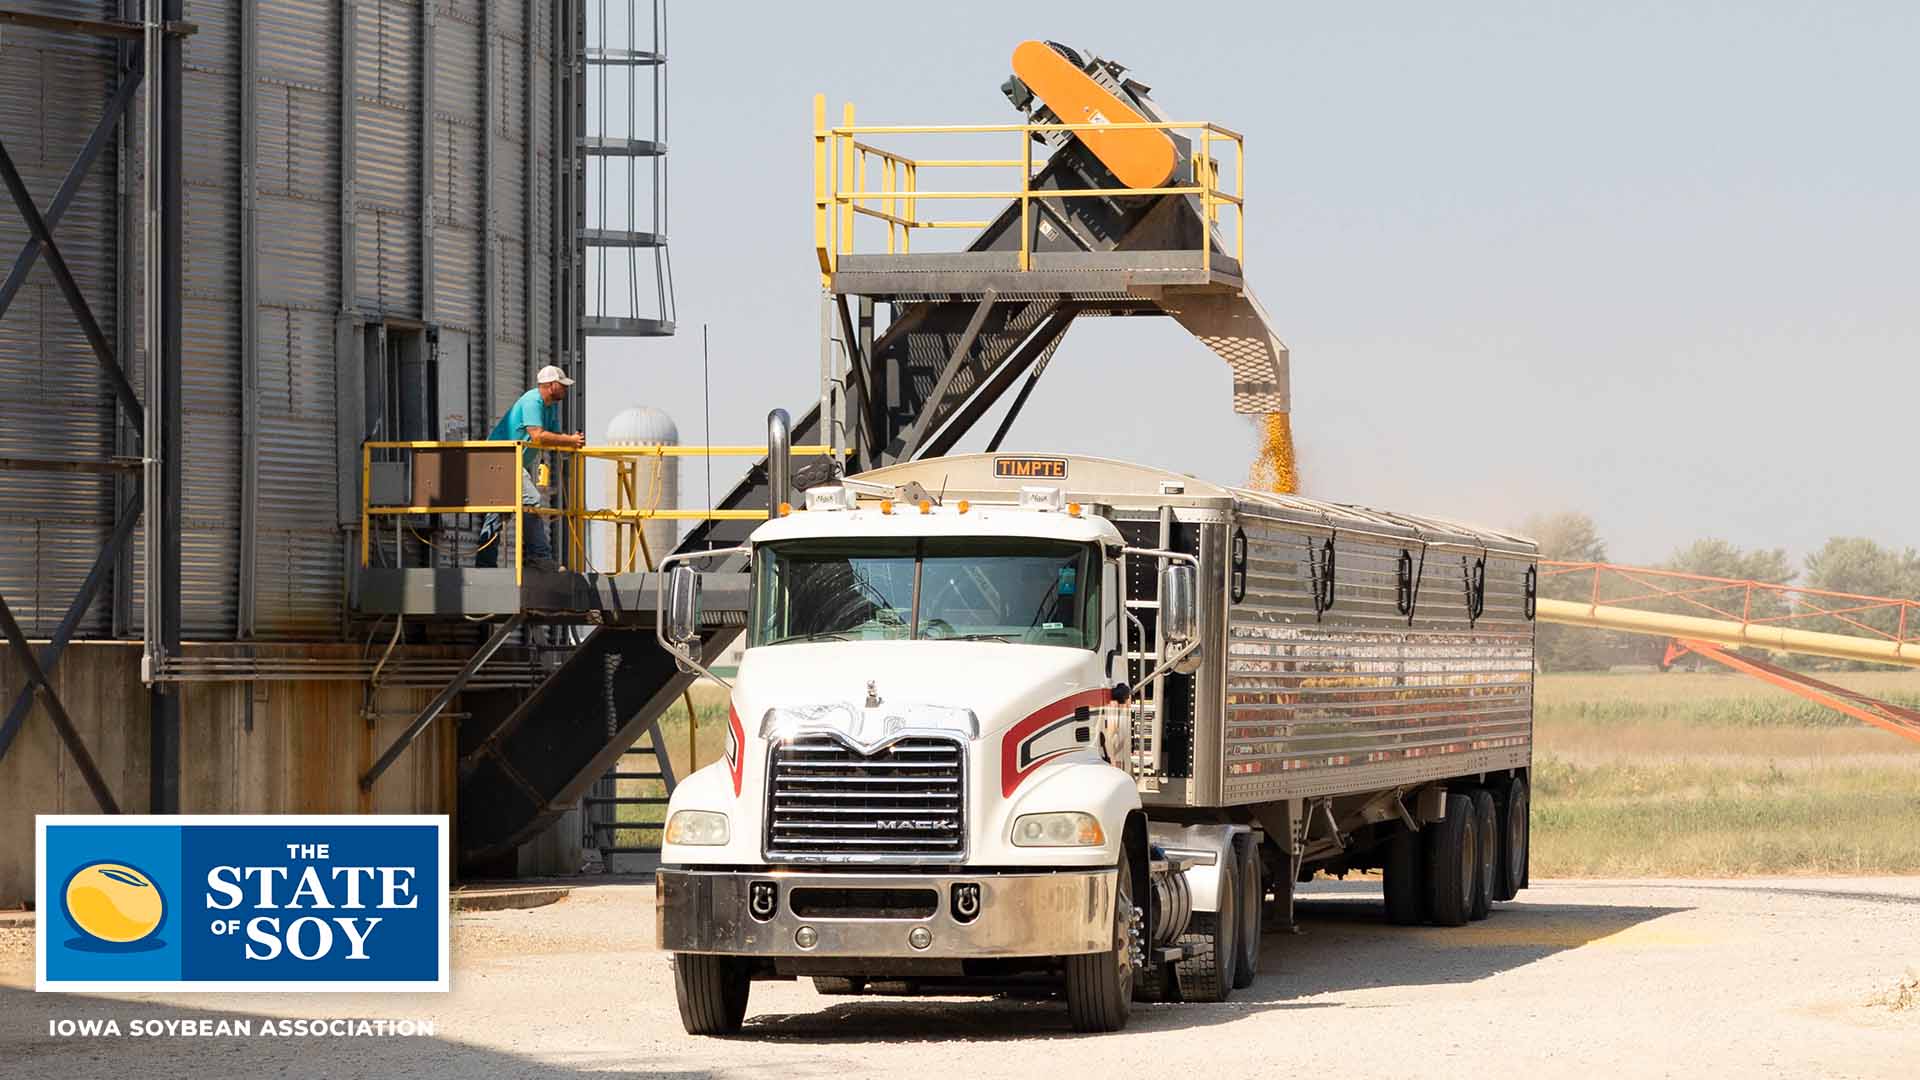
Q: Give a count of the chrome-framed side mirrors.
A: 2